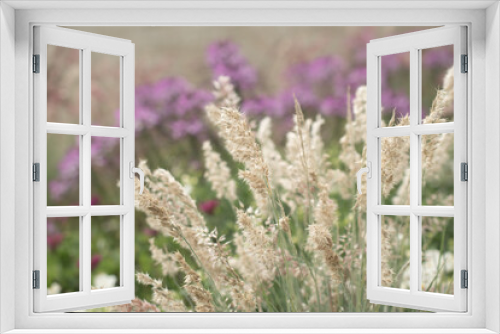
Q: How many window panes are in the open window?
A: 12